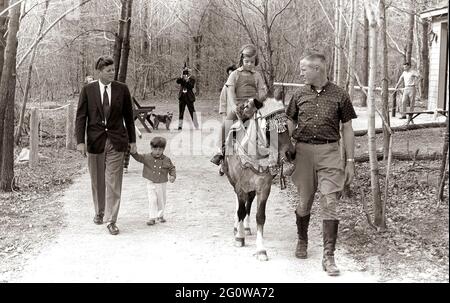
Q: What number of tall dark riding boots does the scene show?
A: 2